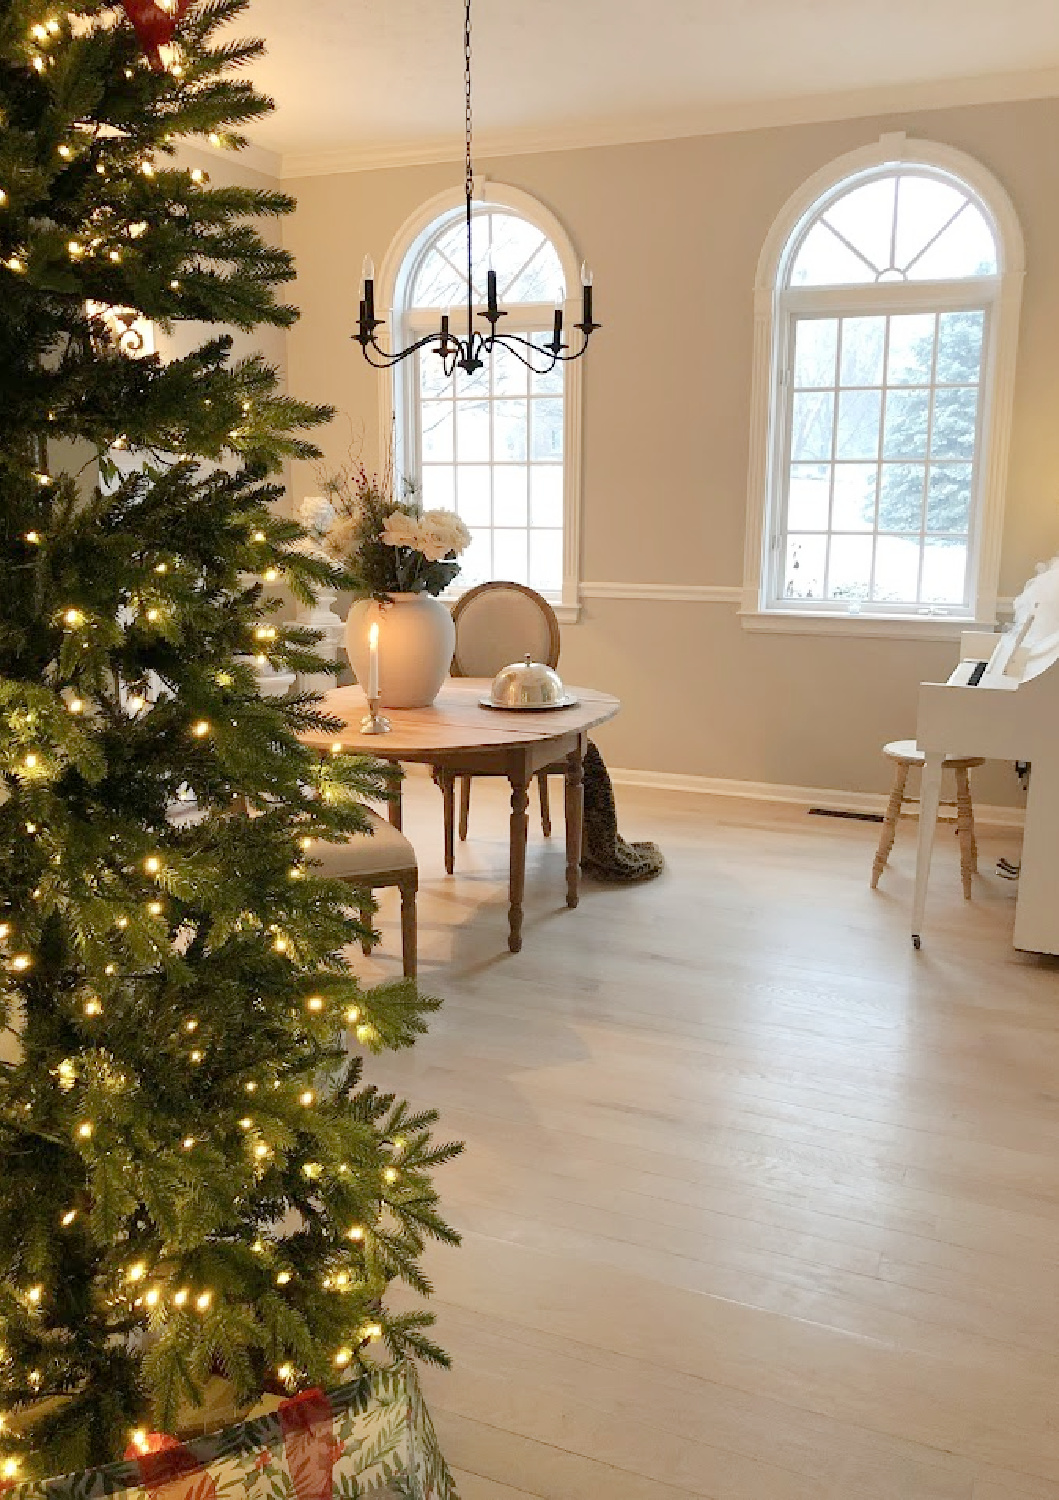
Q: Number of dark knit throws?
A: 1